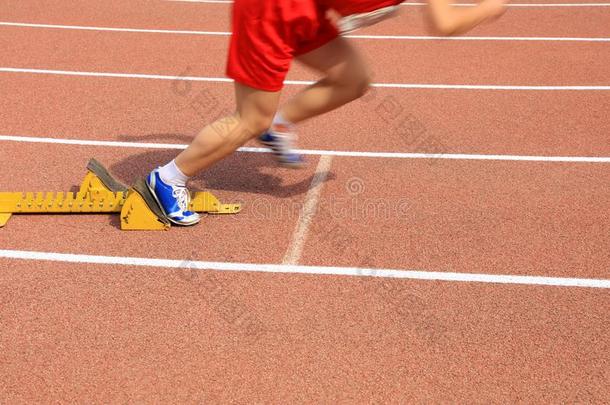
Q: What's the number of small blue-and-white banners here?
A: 0